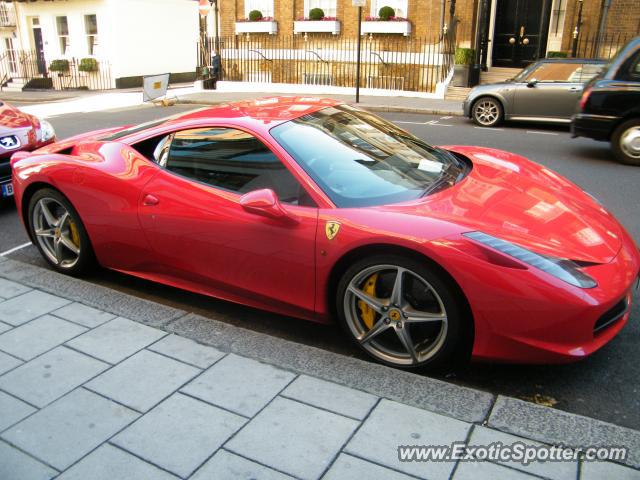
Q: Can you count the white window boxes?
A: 3